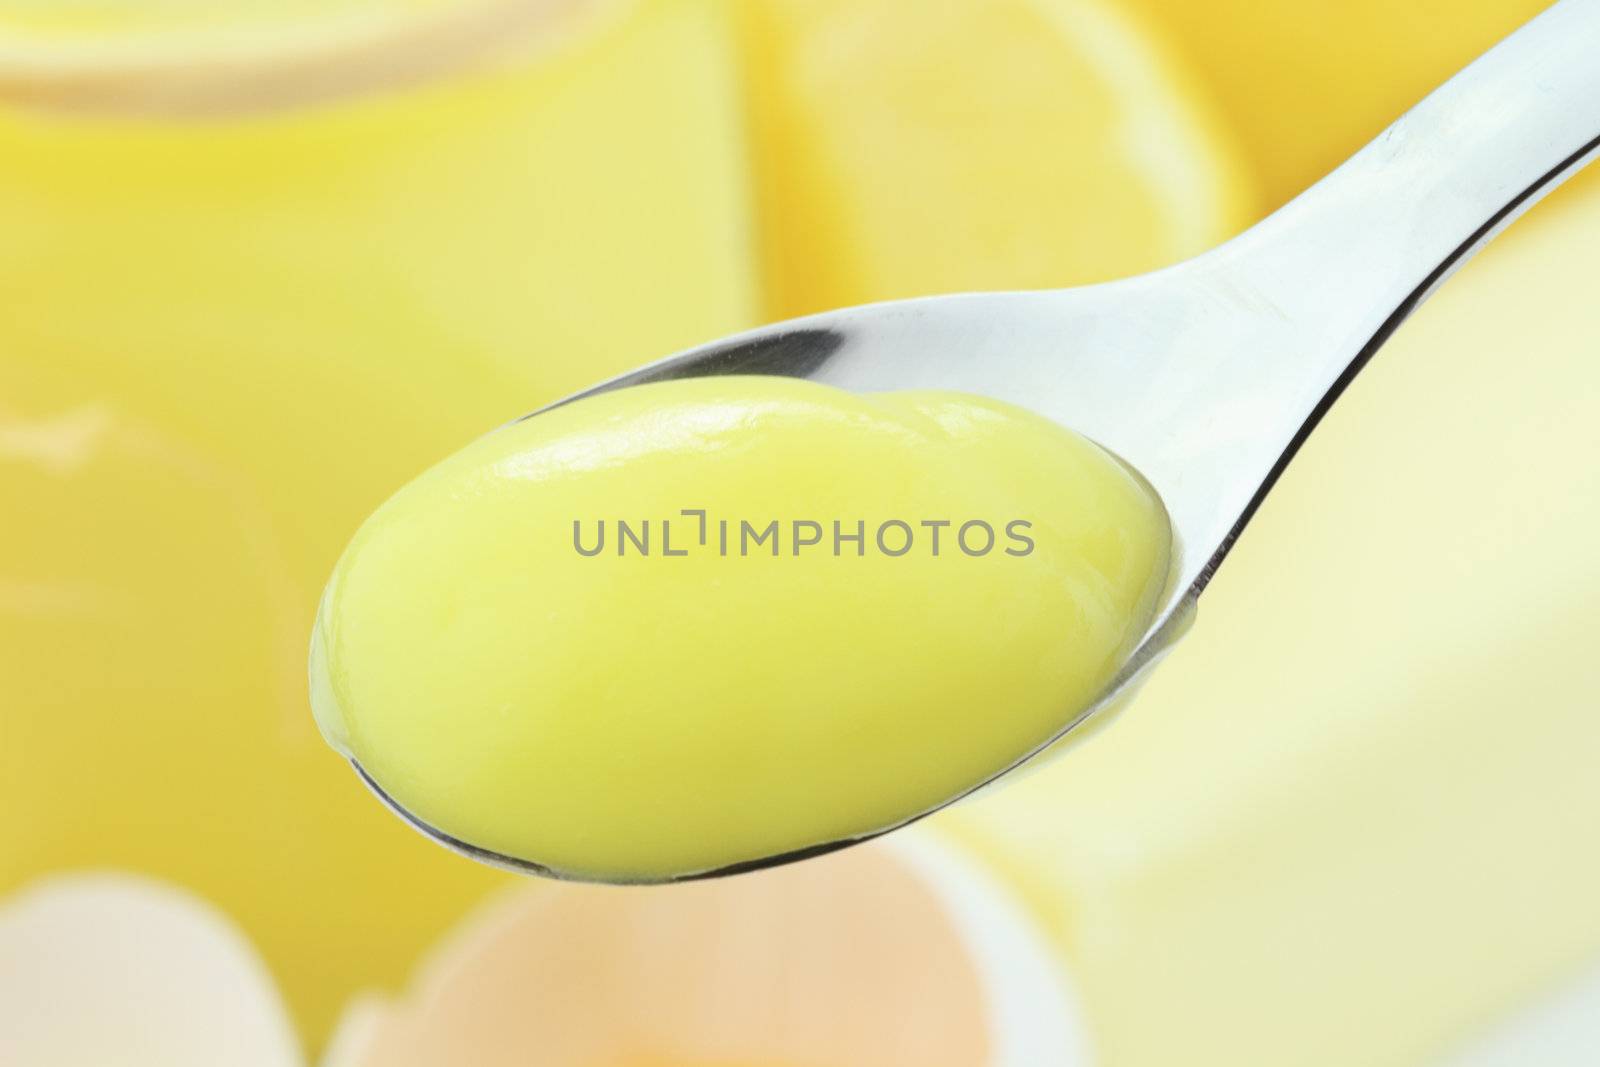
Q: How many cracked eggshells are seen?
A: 2